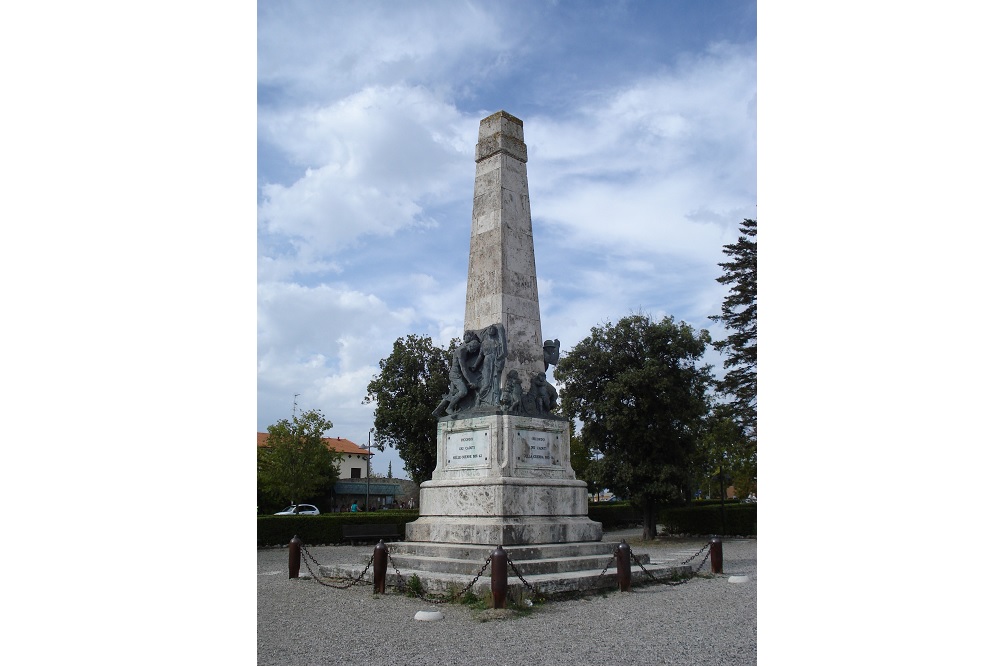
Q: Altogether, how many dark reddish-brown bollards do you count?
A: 5